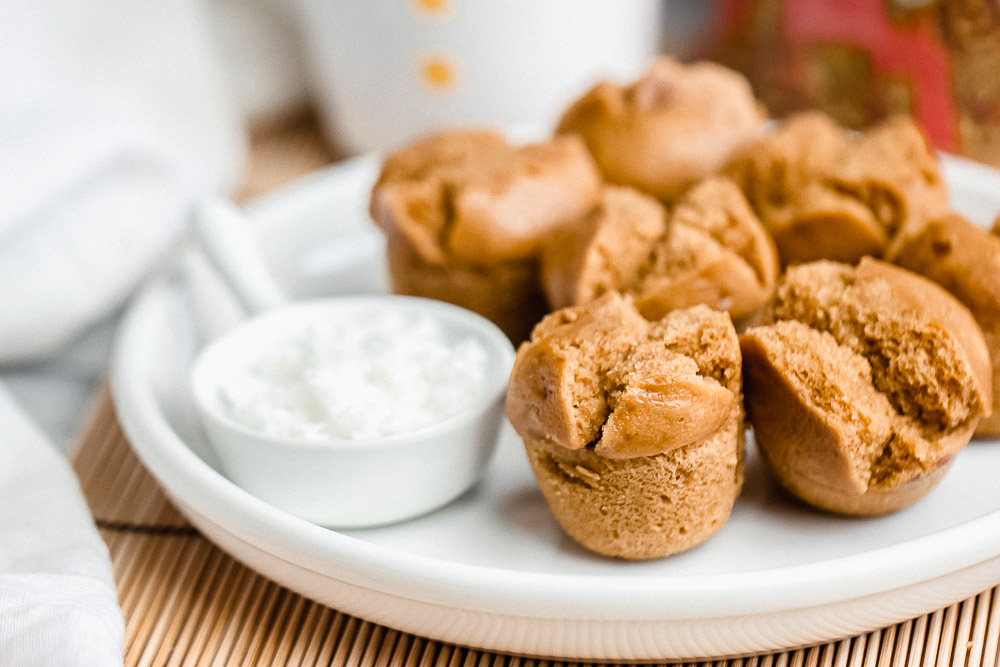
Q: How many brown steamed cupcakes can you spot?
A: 7